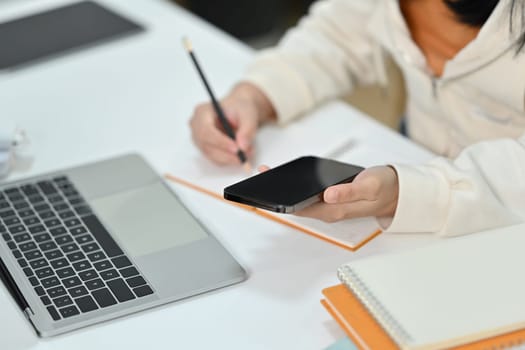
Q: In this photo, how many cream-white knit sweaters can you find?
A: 1